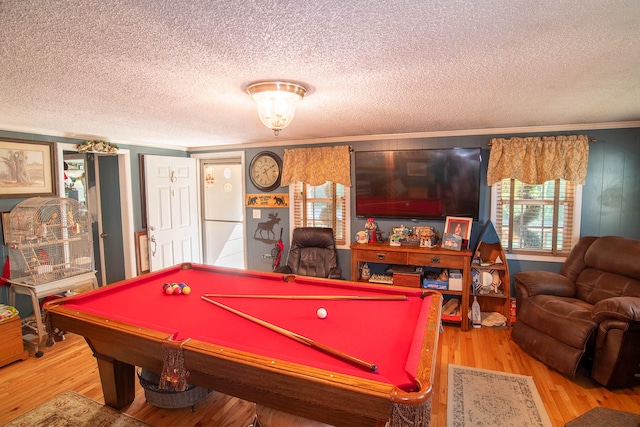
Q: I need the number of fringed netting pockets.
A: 3